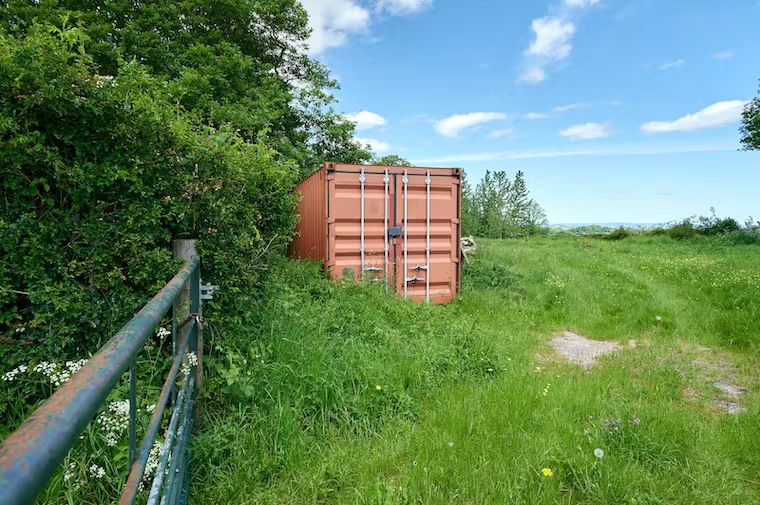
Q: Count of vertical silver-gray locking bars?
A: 4